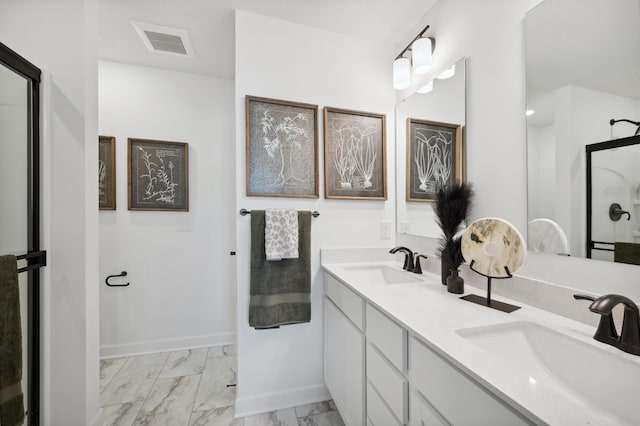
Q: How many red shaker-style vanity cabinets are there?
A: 0